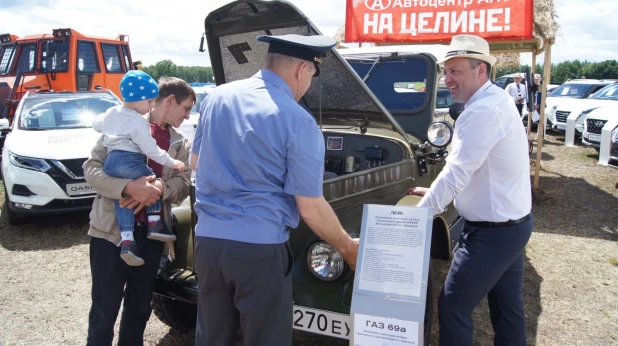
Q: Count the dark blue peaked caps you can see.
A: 1